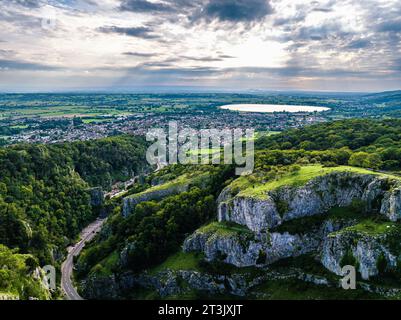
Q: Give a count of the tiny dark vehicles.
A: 1